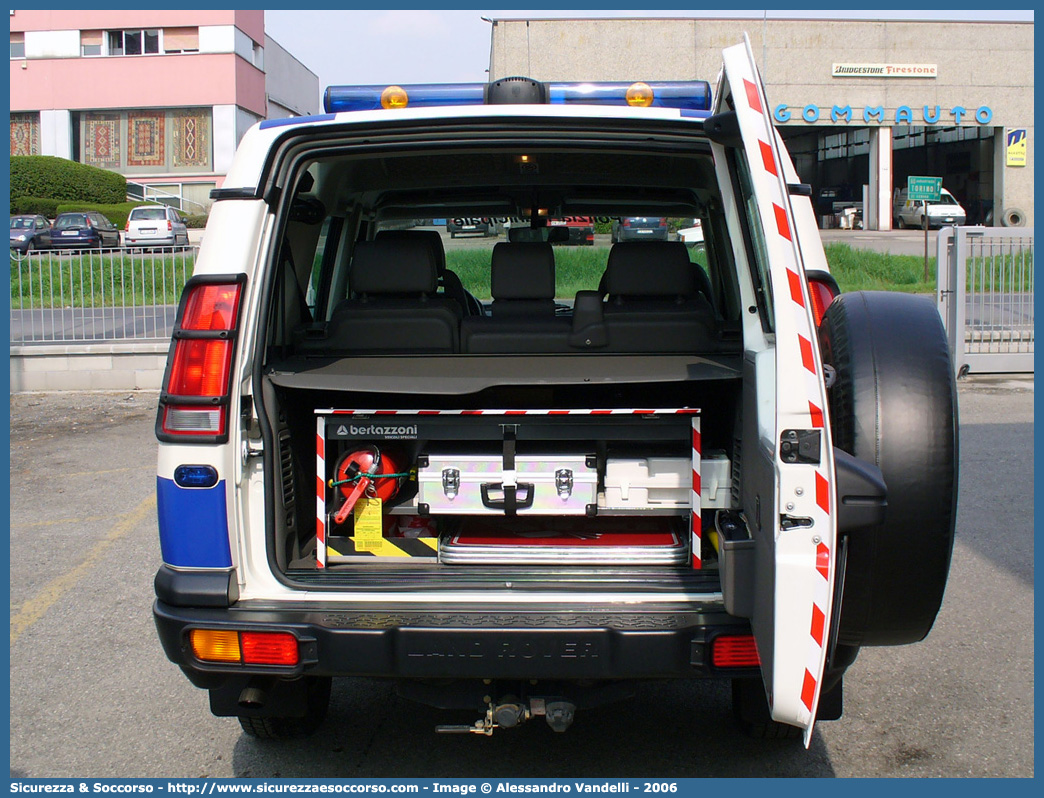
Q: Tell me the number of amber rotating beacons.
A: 2